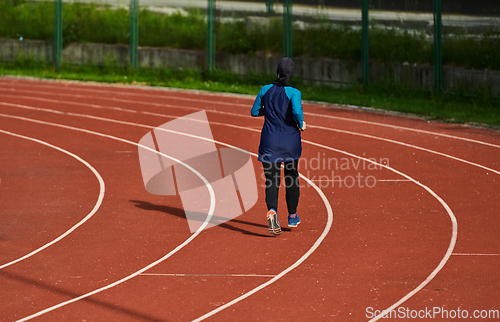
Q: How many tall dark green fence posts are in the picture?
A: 6